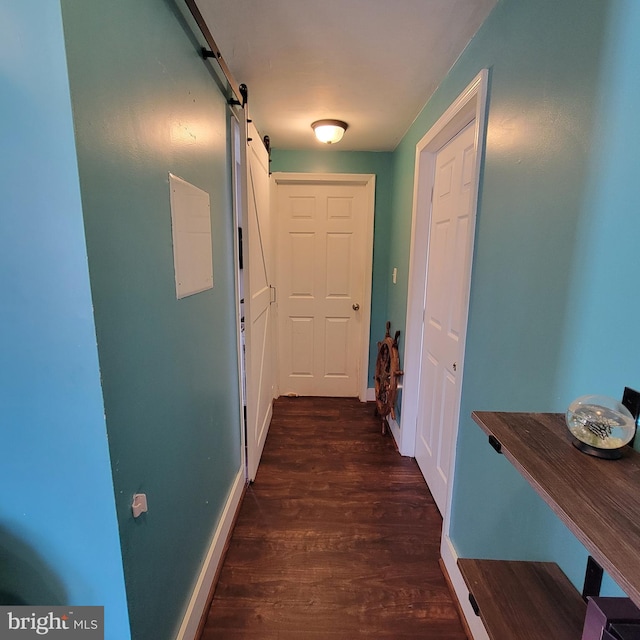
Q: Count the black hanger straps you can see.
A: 2